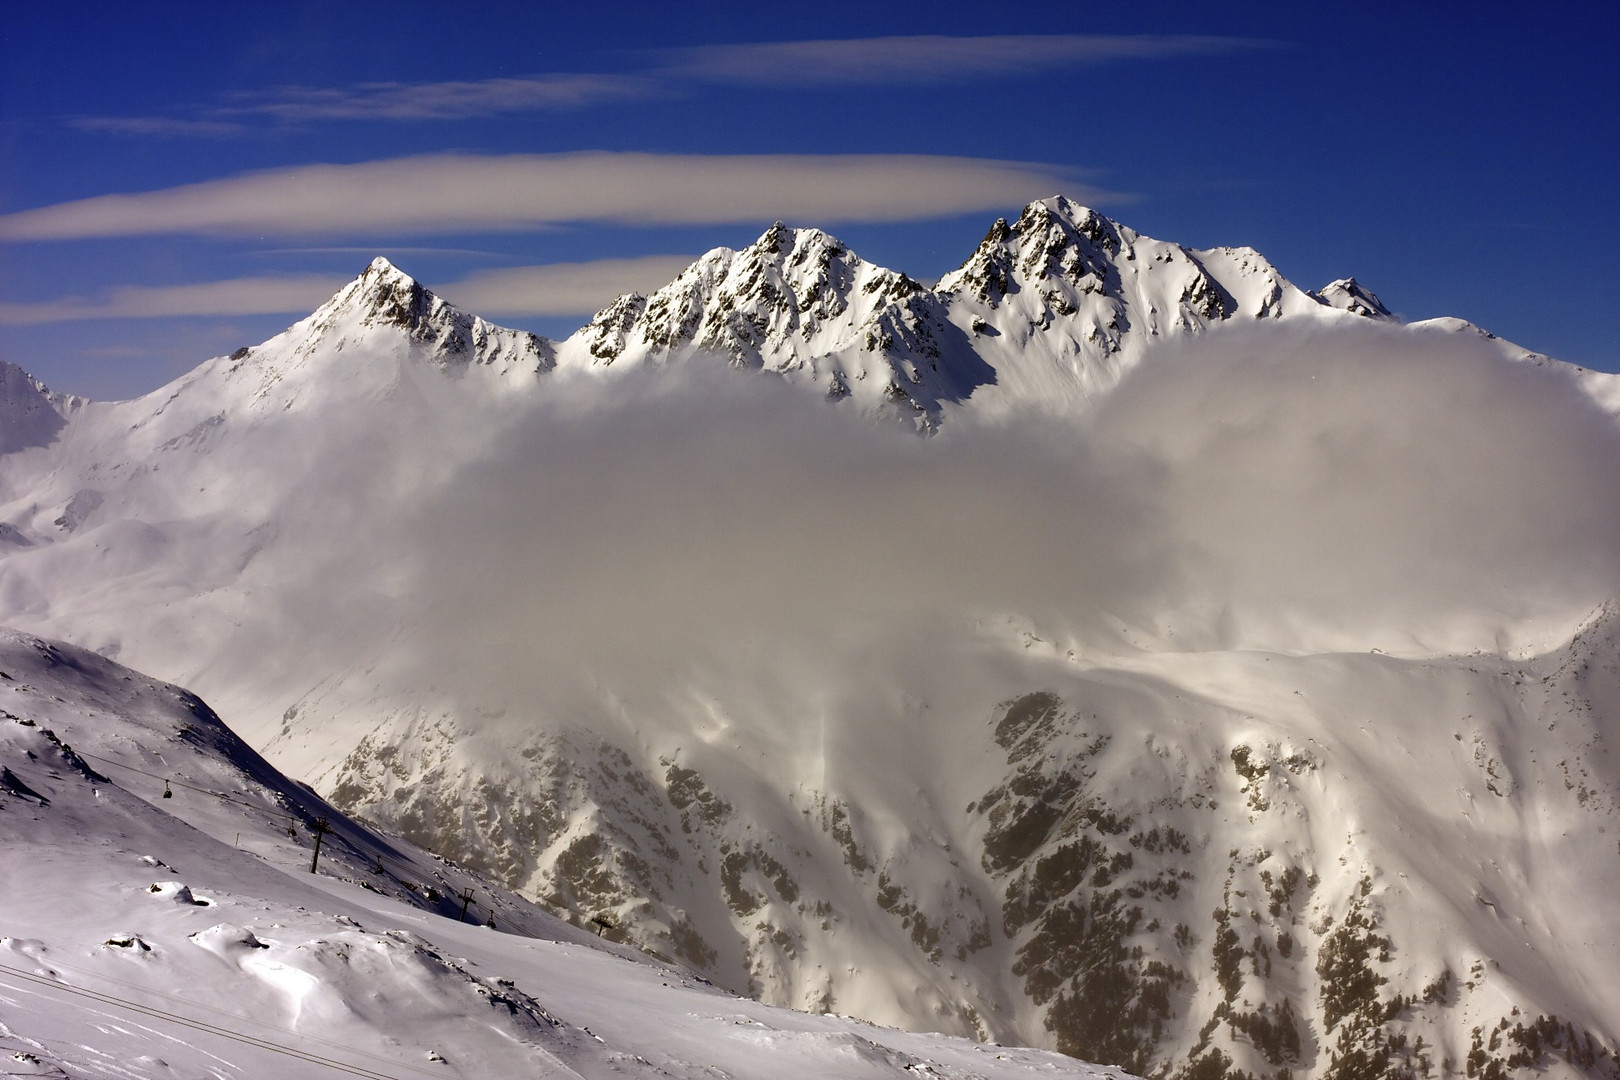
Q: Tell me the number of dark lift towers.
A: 3